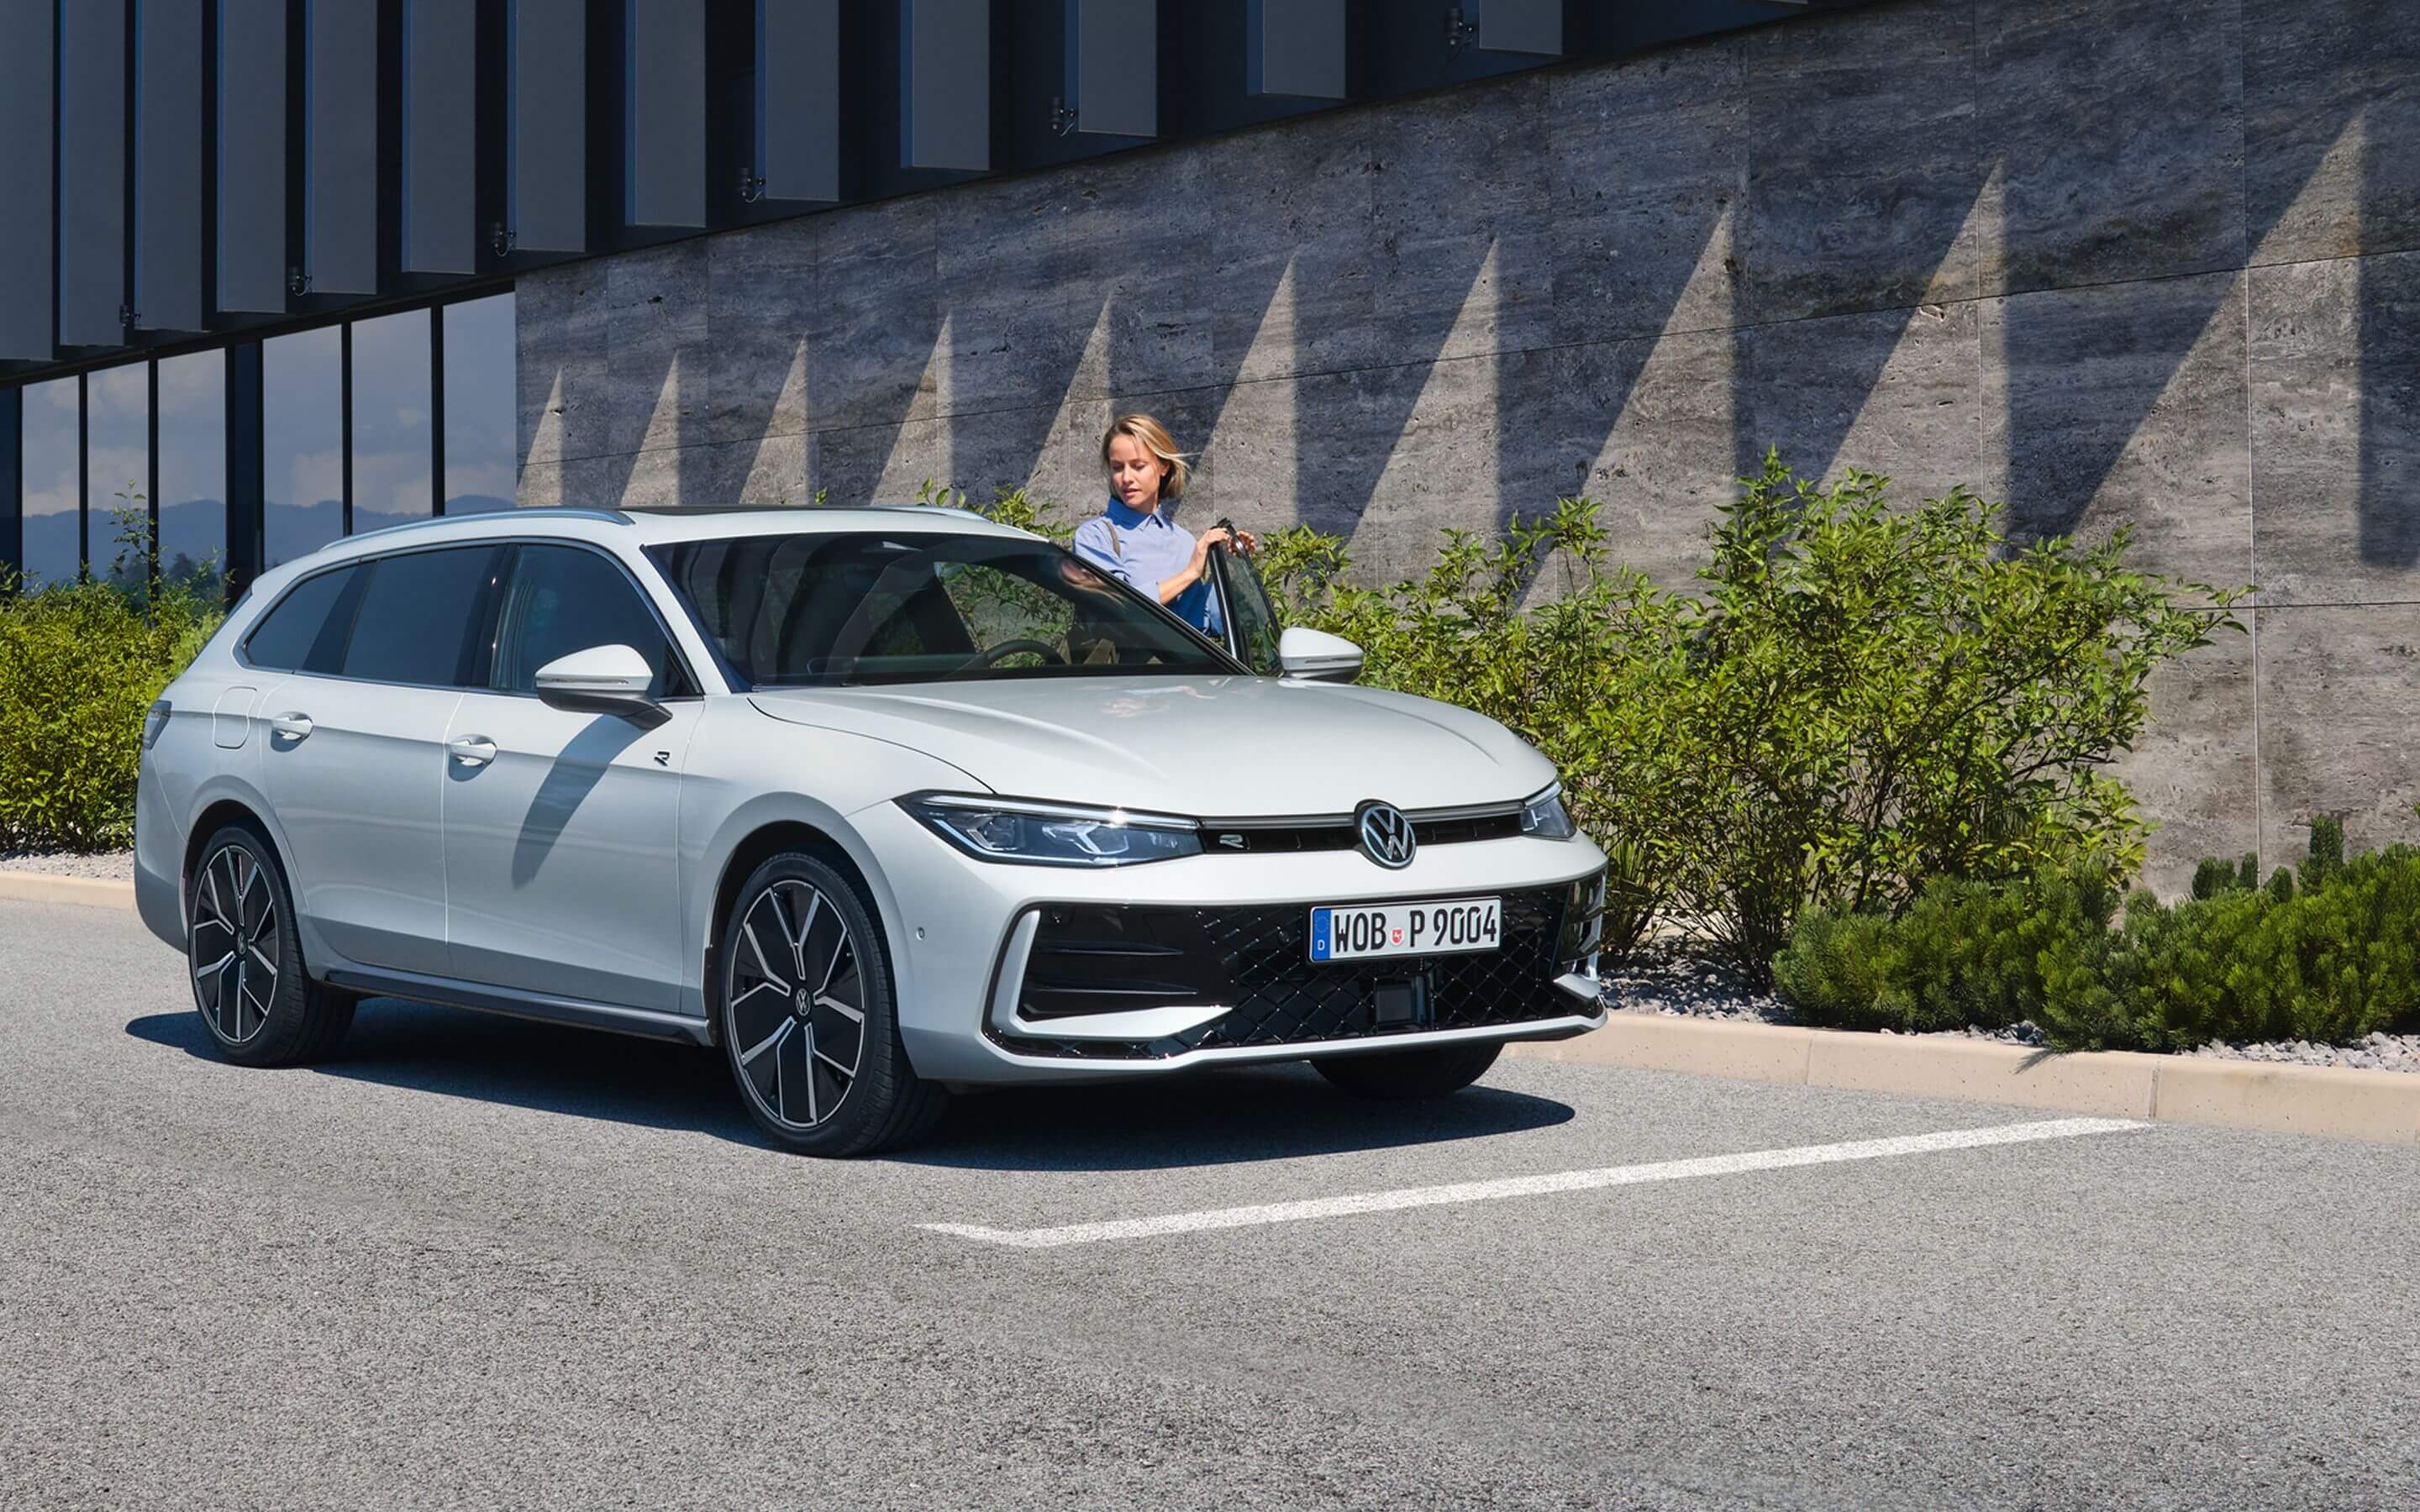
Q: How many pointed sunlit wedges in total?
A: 10